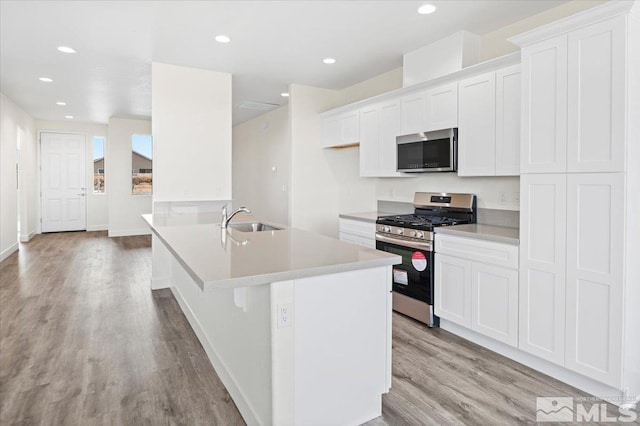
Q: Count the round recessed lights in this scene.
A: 8